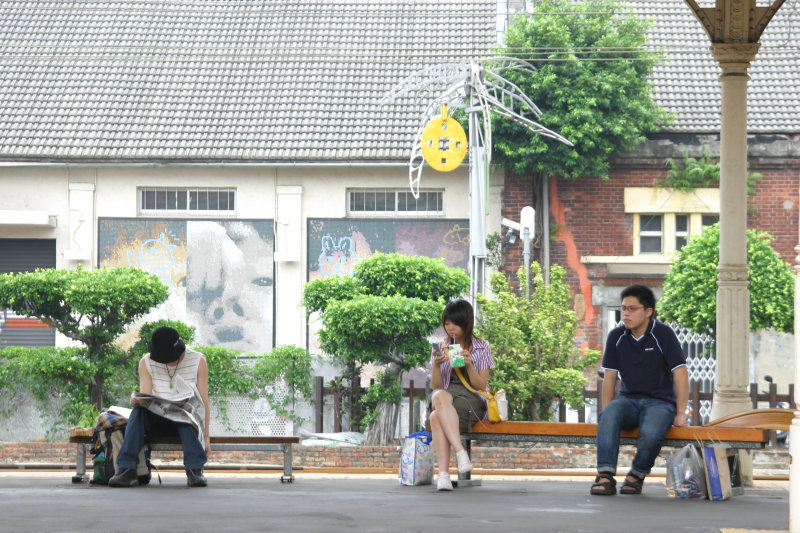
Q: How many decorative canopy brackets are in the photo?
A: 2